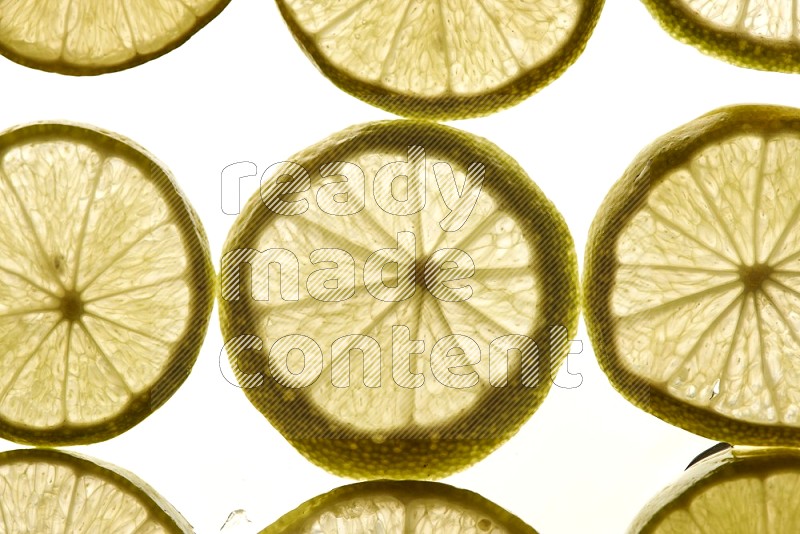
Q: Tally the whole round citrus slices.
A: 1